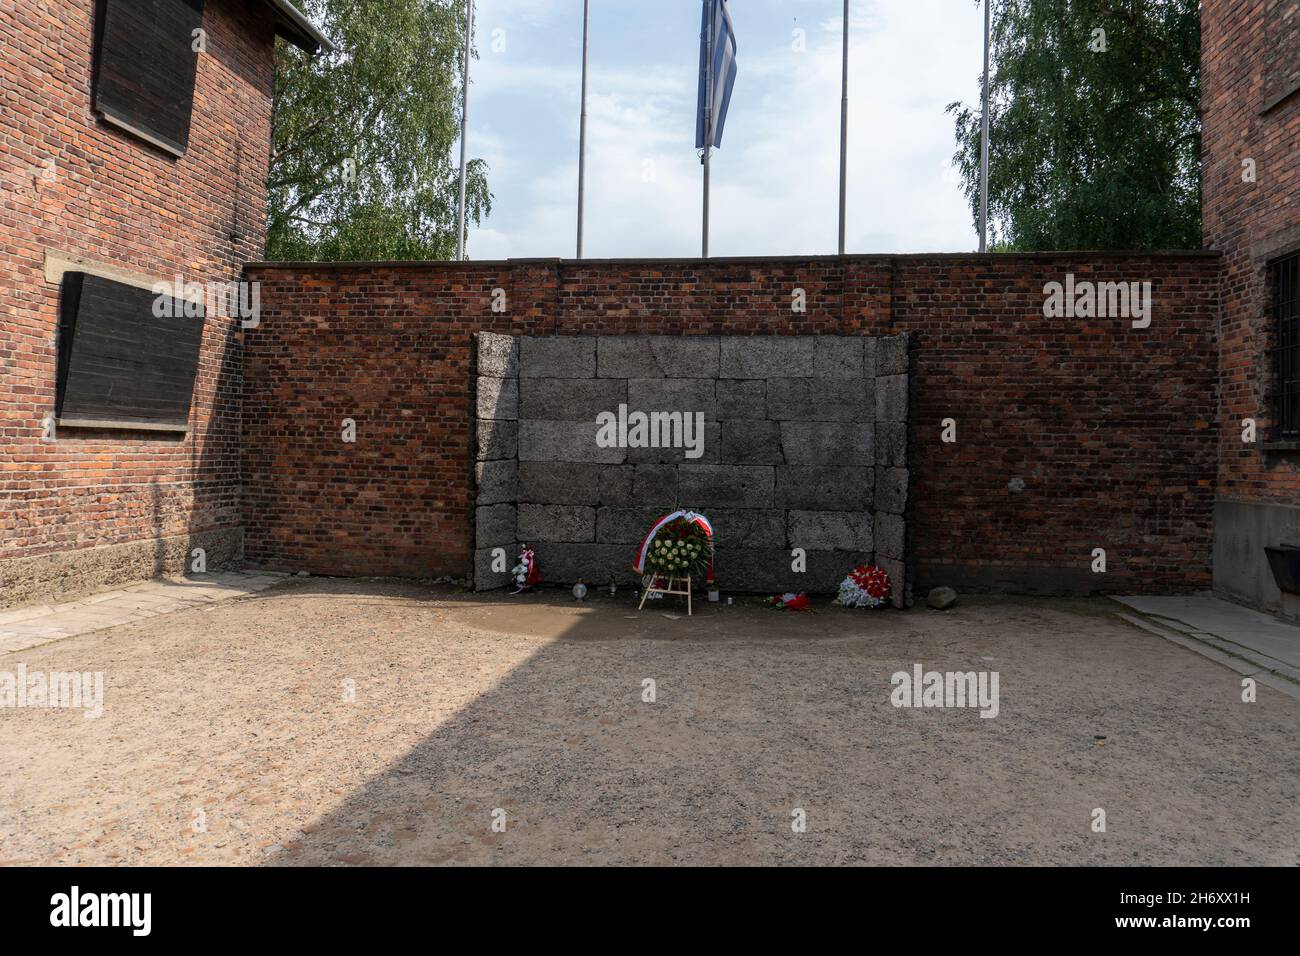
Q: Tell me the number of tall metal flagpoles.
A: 5